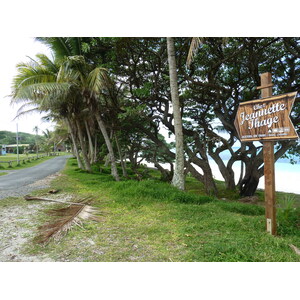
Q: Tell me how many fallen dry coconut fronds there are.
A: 1